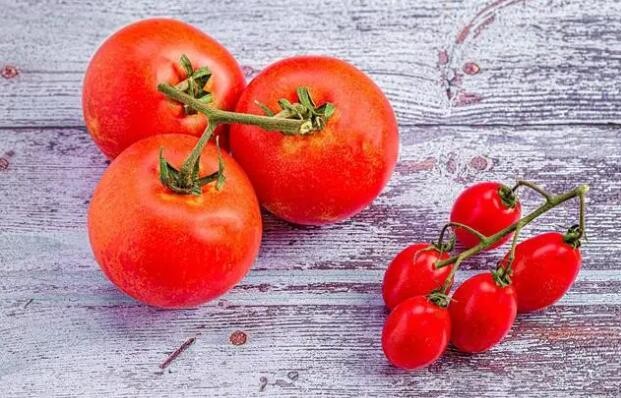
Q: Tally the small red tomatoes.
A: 5